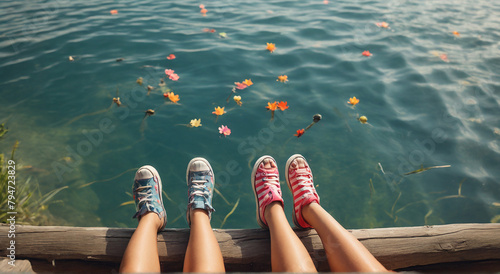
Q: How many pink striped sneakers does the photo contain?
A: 2